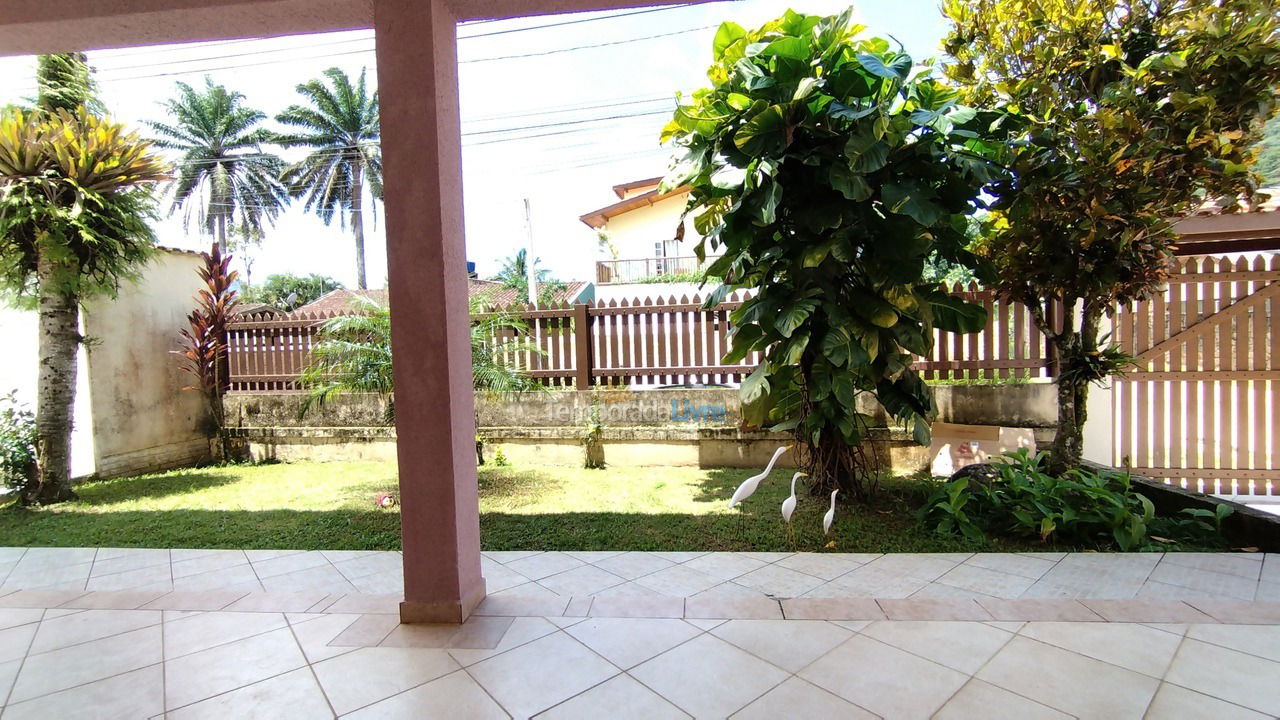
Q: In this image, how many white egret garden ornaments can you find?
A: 3